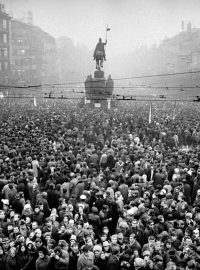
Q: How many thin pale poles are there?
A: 2